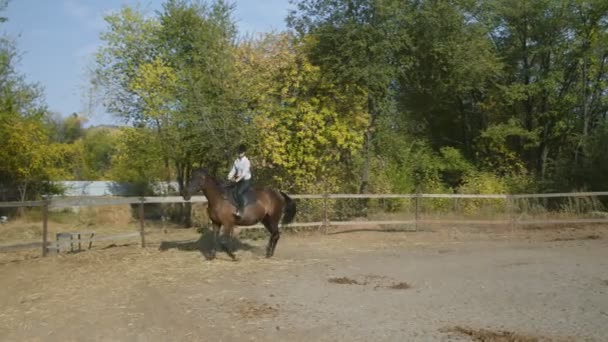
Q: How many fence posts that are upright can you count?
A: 5